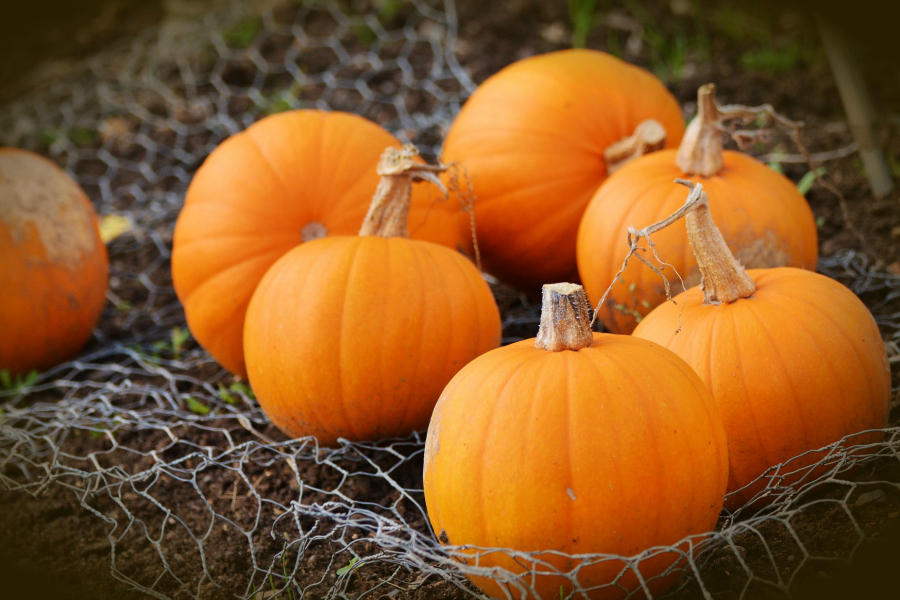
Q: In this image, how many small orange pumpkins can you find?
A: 7